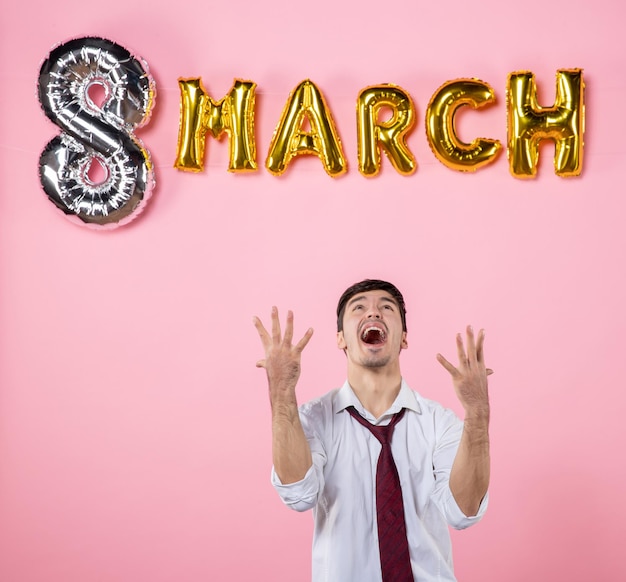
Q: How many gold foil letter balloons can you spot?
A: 5